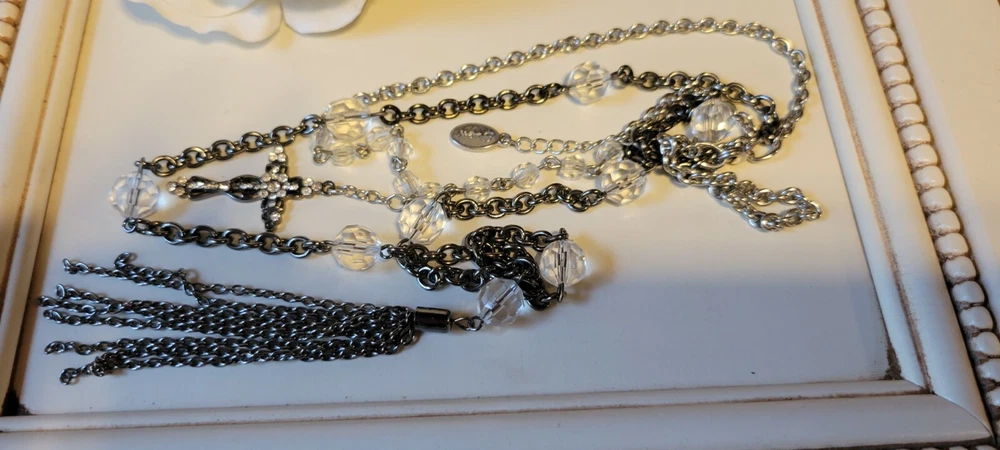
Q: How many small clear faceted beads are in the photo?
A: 10